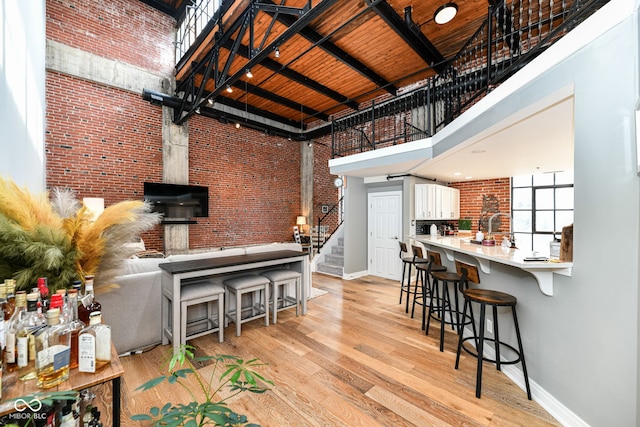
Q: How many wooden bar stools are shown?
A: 4